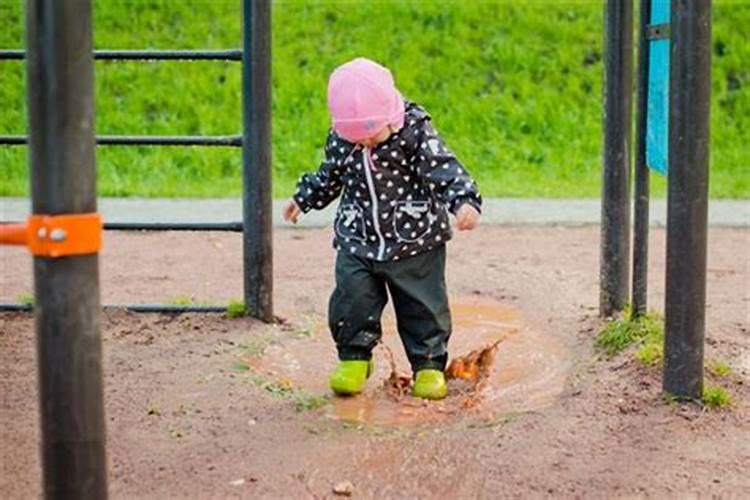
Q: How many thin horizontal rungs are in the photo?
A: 4